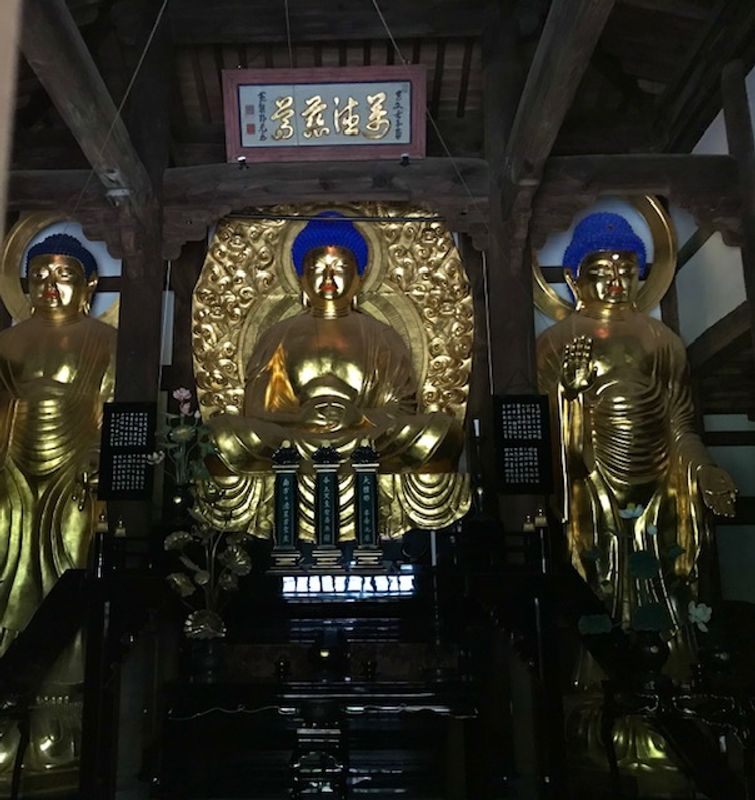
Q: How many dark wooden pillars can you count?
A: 2